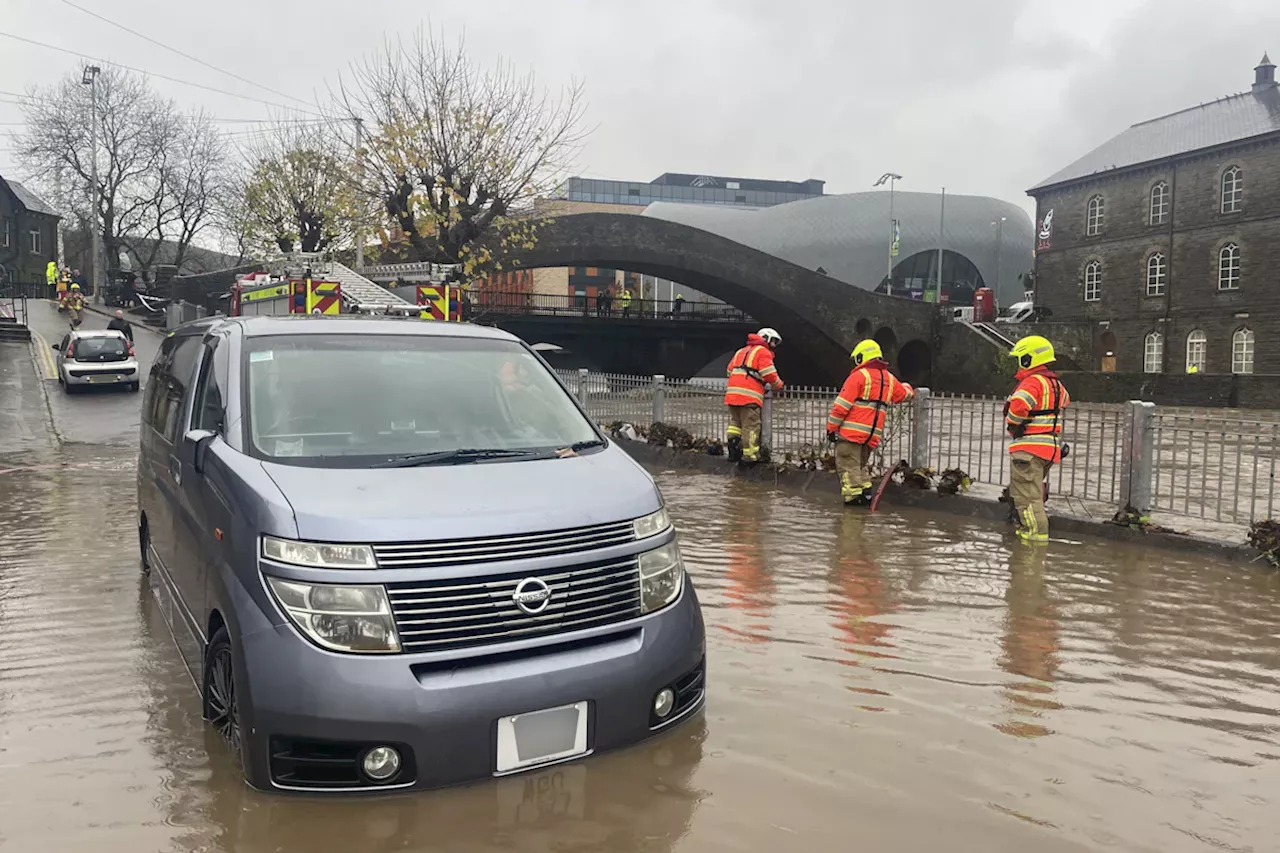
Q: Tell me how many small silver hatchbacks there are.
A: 1